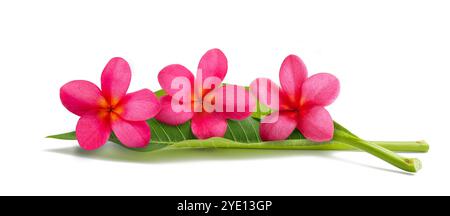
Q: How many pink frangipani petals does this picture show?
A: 15